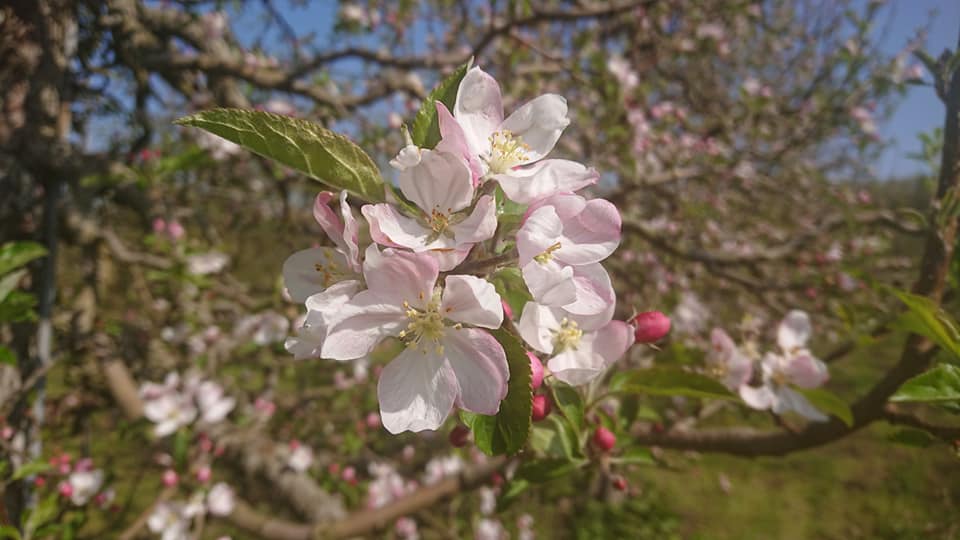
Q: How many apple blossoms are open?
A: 6